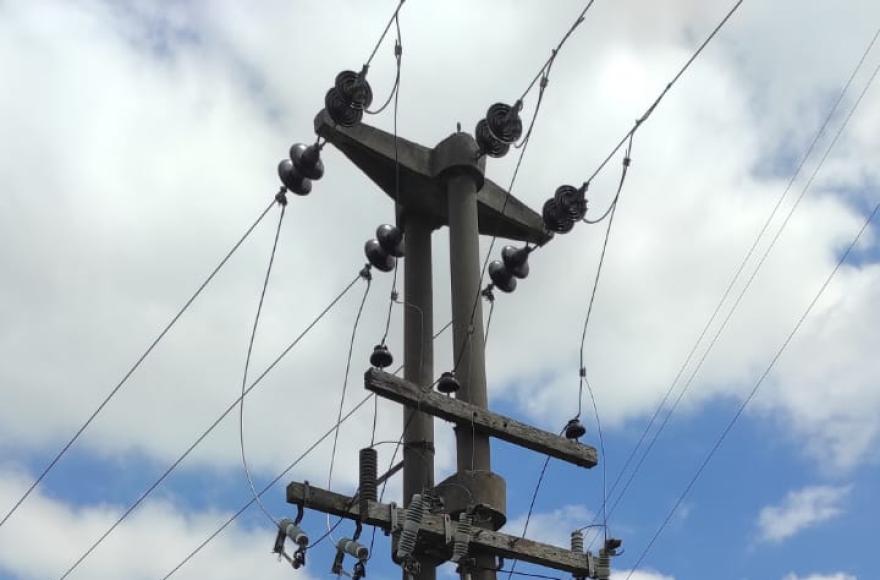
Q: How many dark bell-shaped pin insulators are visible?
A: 3